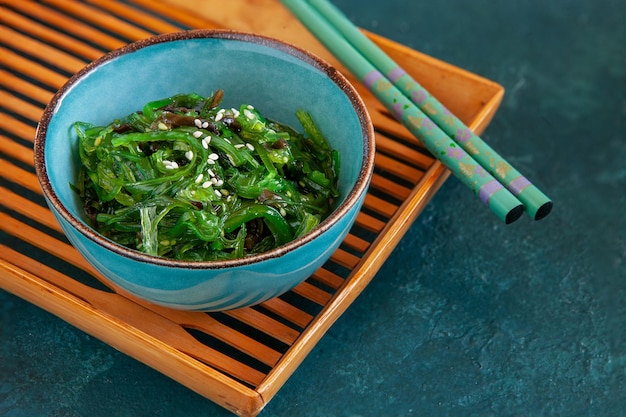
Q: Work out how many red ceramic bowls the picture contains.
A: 0